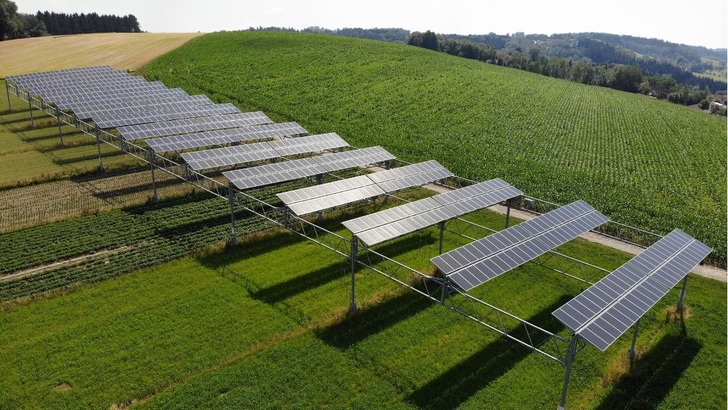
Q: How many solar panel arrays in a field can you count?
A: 15